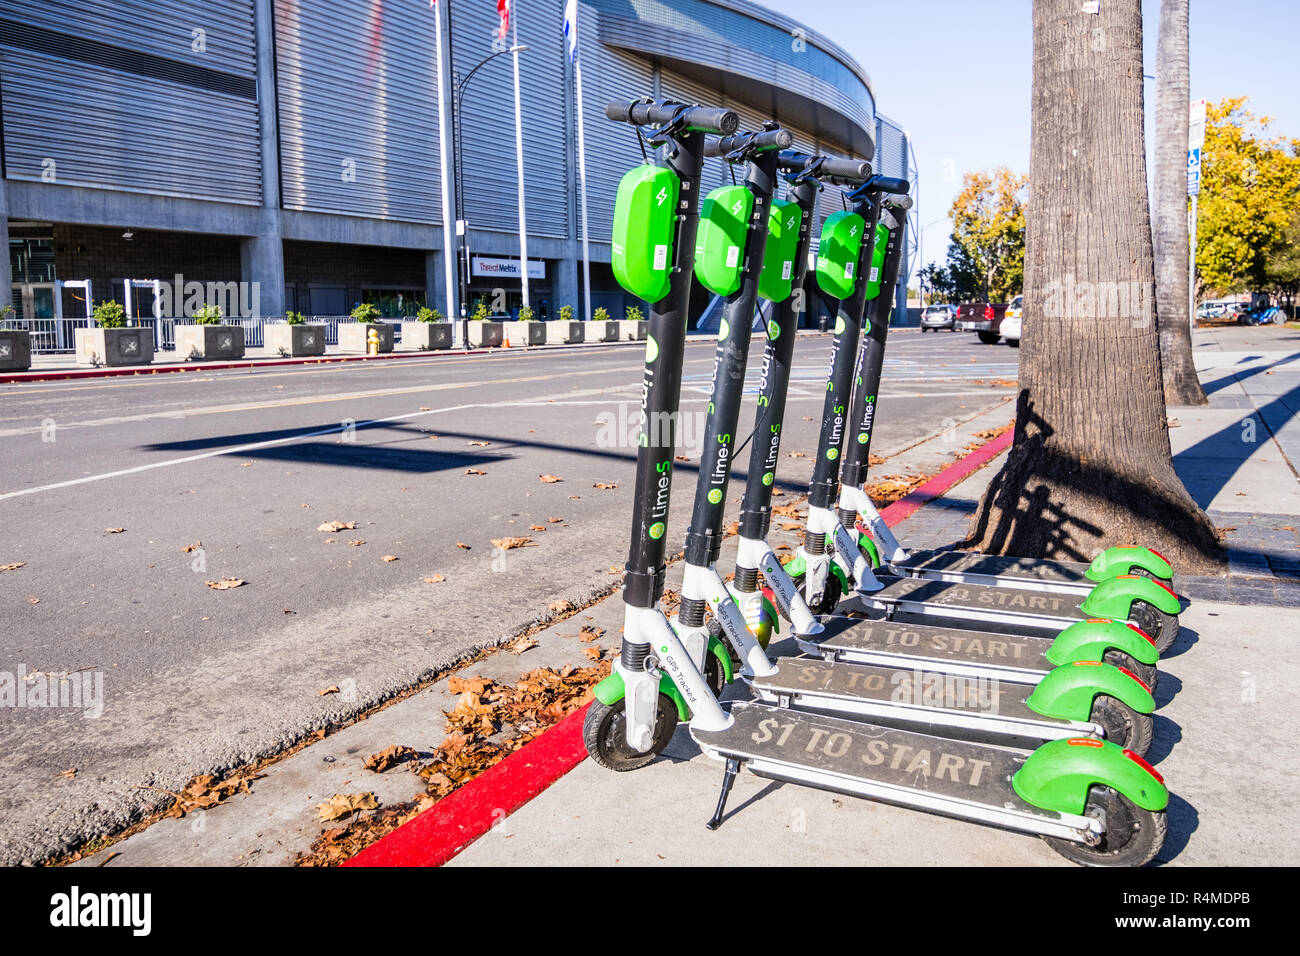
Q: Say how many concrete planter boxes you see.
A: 11